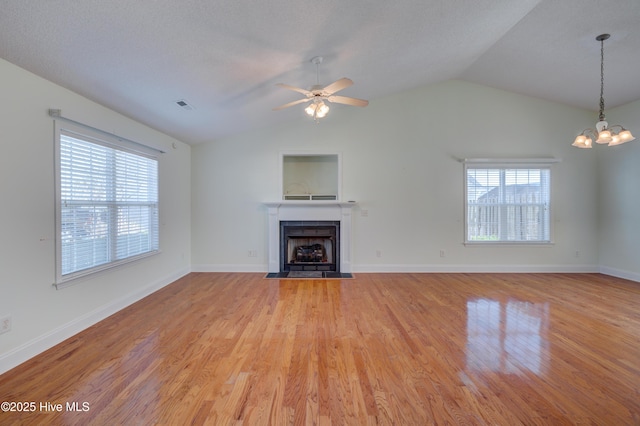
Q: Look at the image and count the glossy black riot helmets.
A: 0